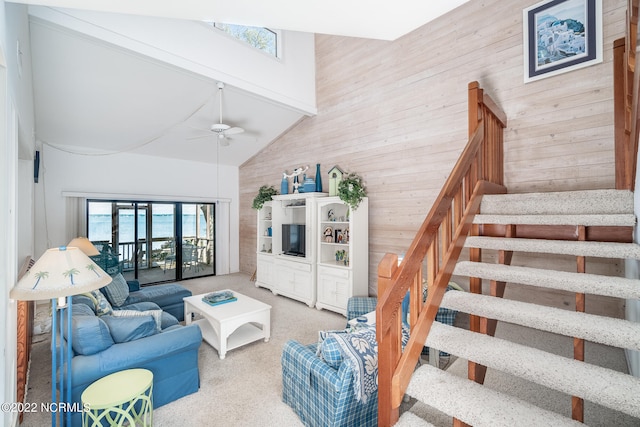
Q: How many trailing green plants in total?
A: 2